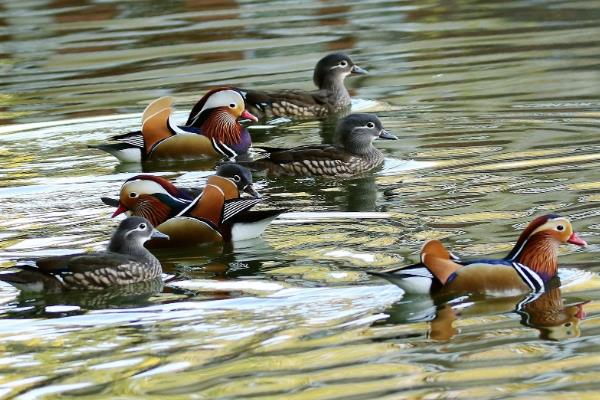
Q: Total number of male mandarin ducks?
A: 3